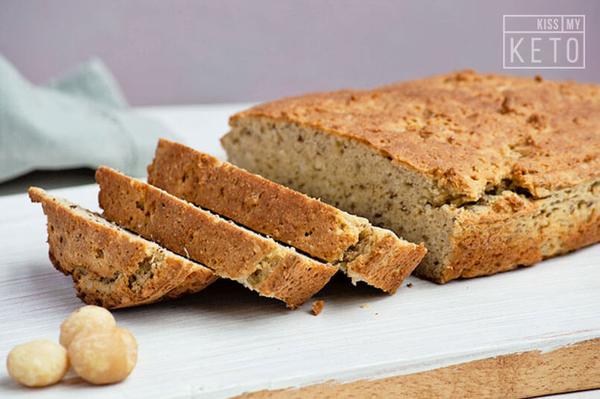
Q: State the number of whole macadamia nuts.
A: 3